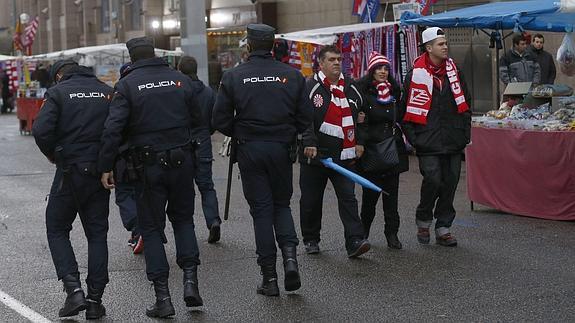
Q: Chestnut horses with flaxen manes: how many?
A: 0